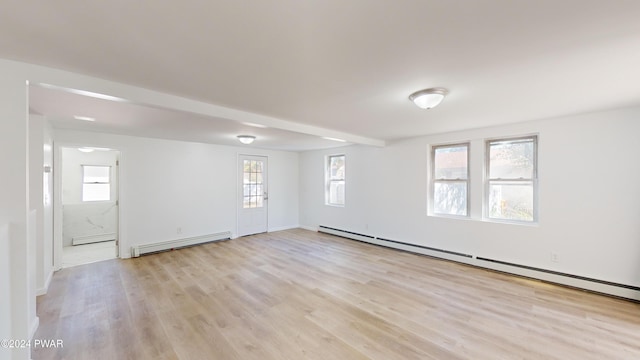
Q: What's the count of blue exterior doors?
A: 0